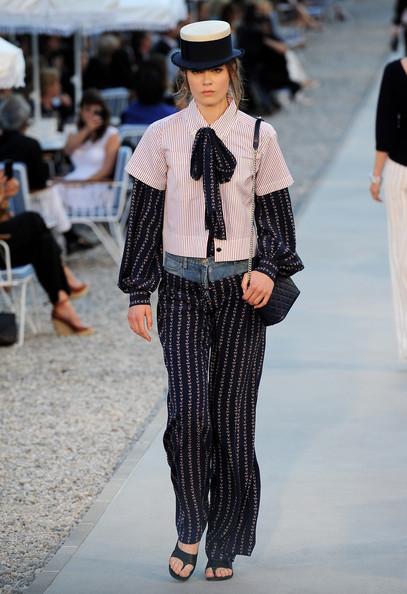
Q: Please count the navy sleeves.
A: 2